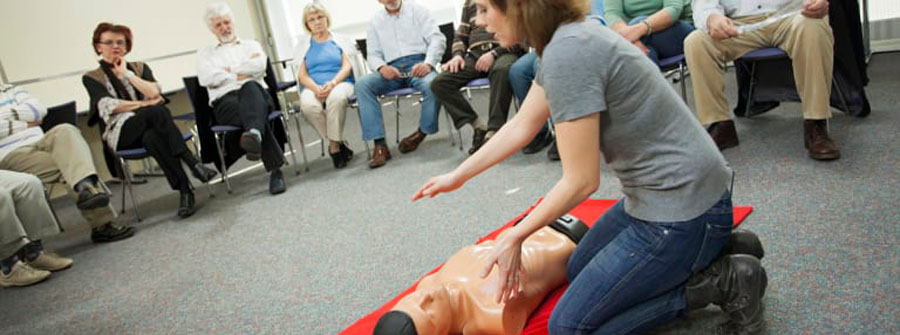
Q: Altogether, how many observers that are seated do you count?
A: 10